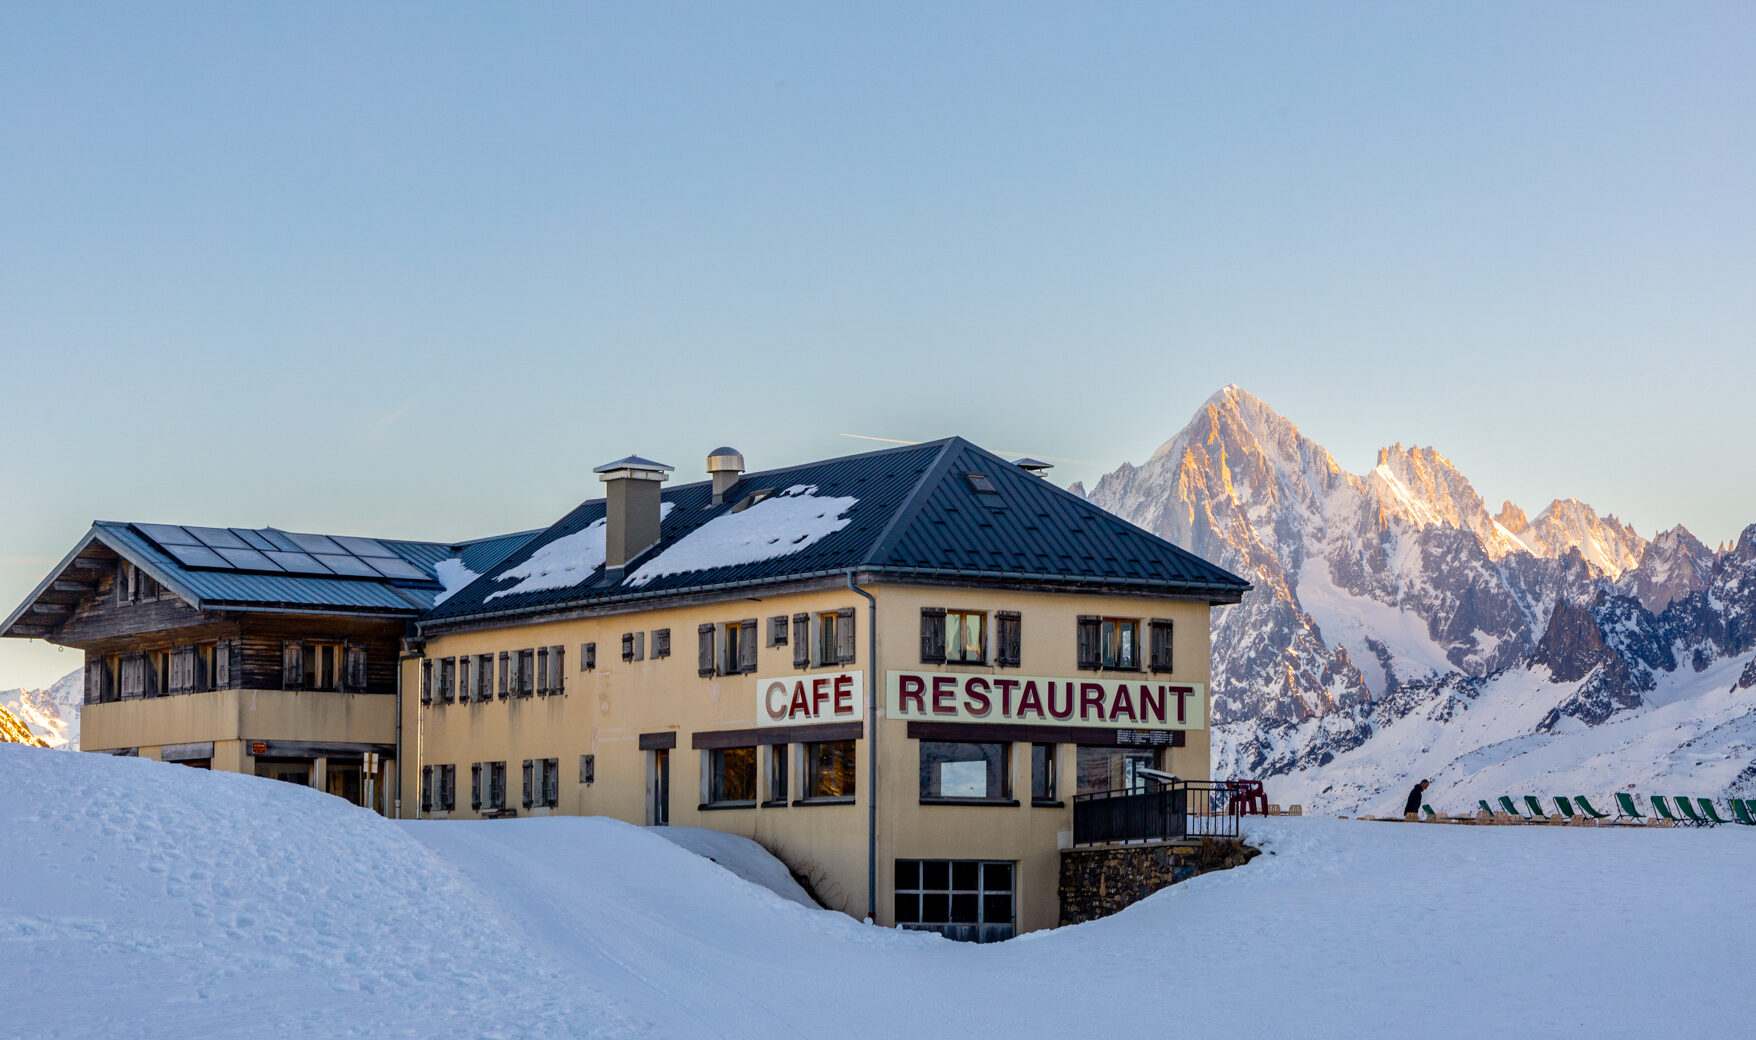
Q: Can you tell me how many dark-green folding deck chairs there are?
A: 12